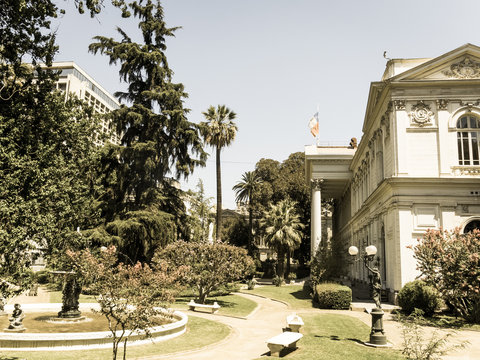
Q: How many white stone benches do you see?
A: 3